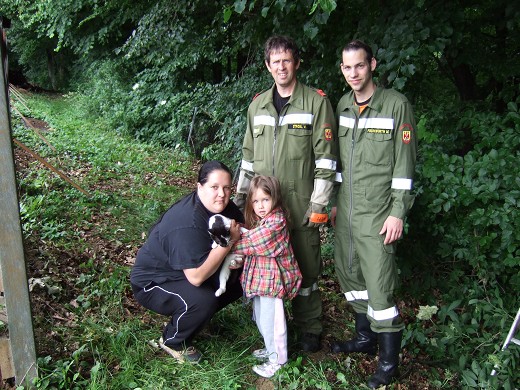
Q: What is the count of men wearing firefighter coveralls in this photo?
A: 2